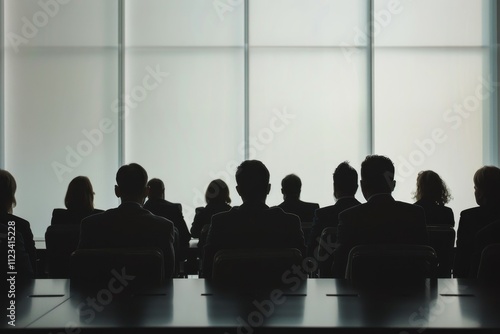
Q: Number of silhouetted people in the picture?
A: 11